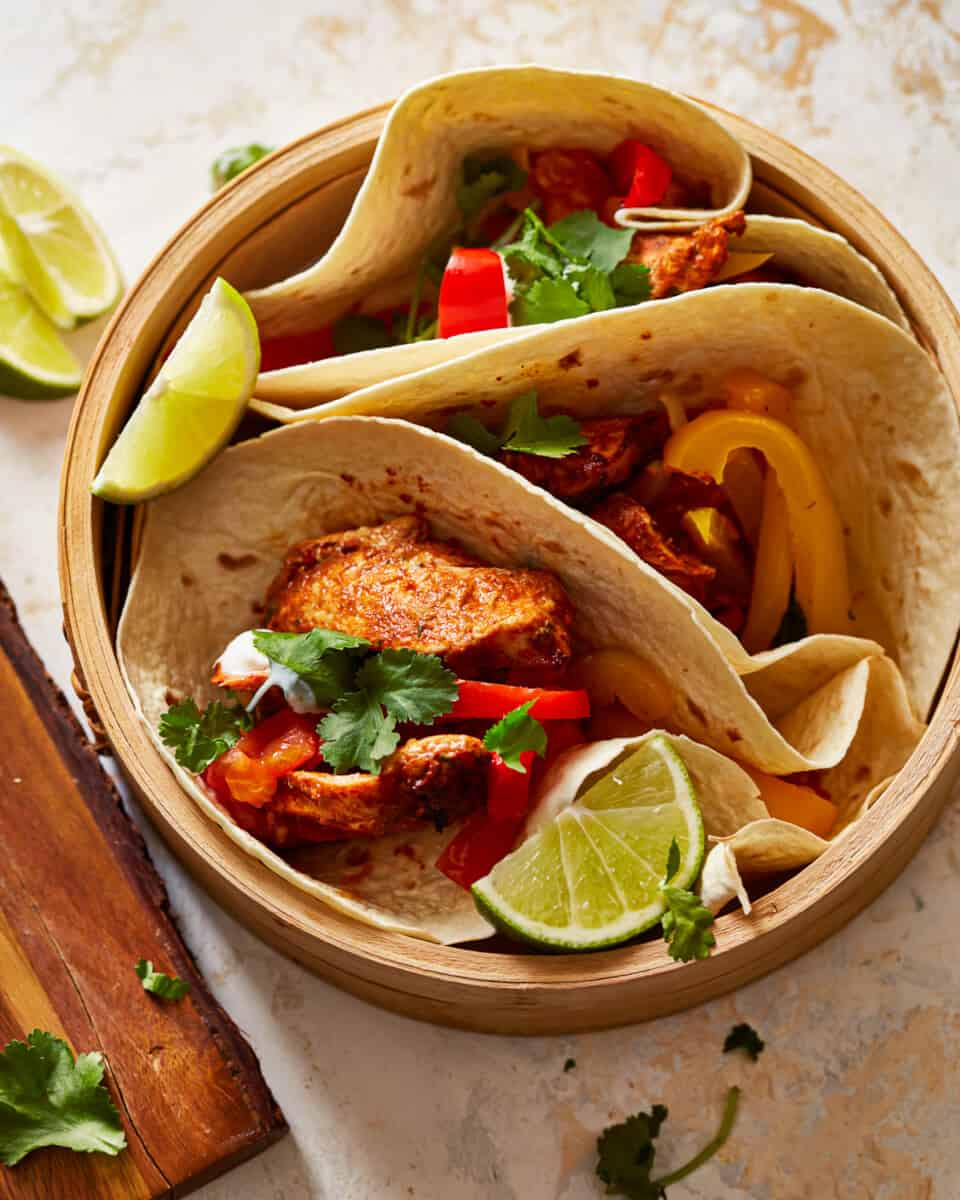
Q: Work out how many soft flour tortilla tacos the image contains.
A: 3